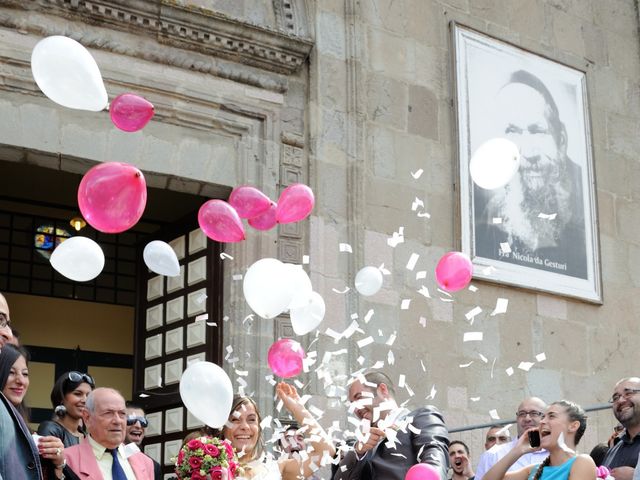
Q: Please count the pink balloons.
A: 9